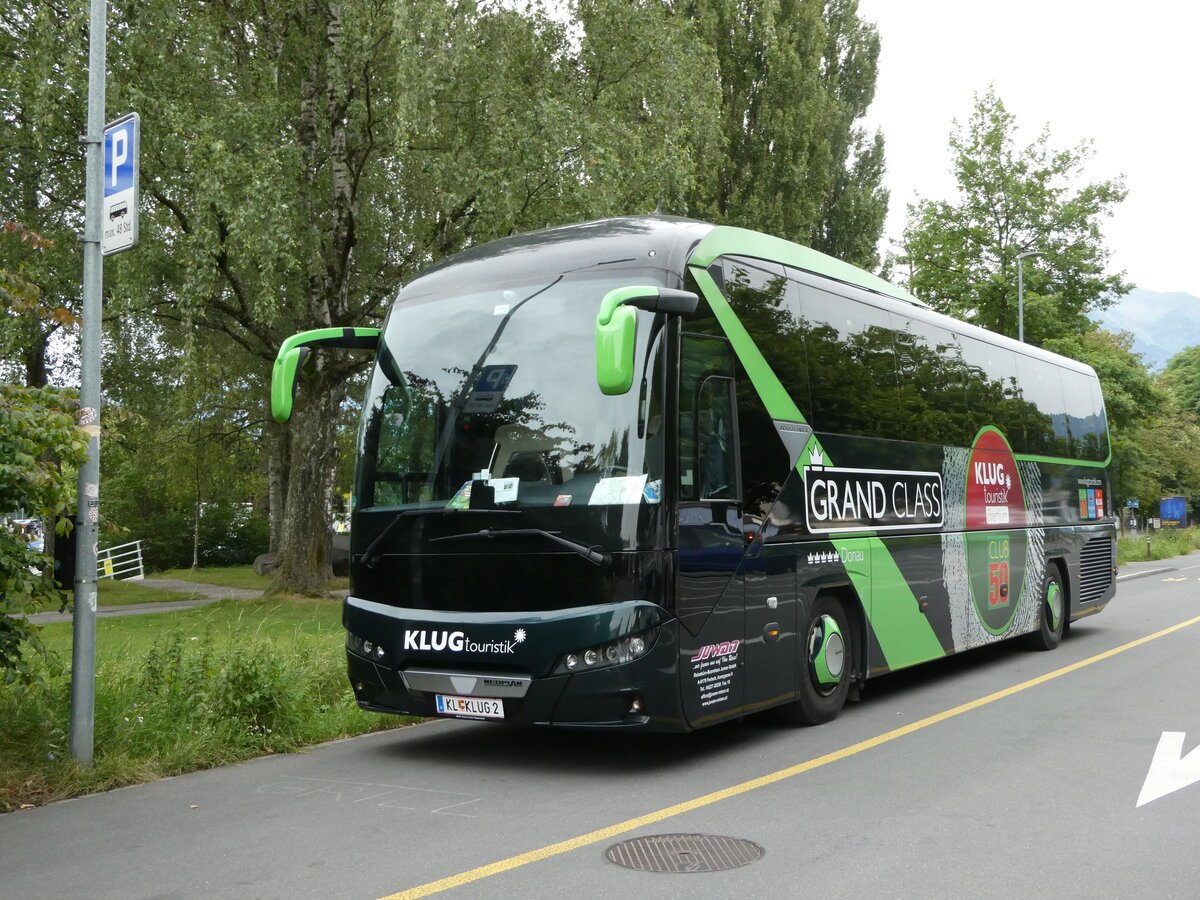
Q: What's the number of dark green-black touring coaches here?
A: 1